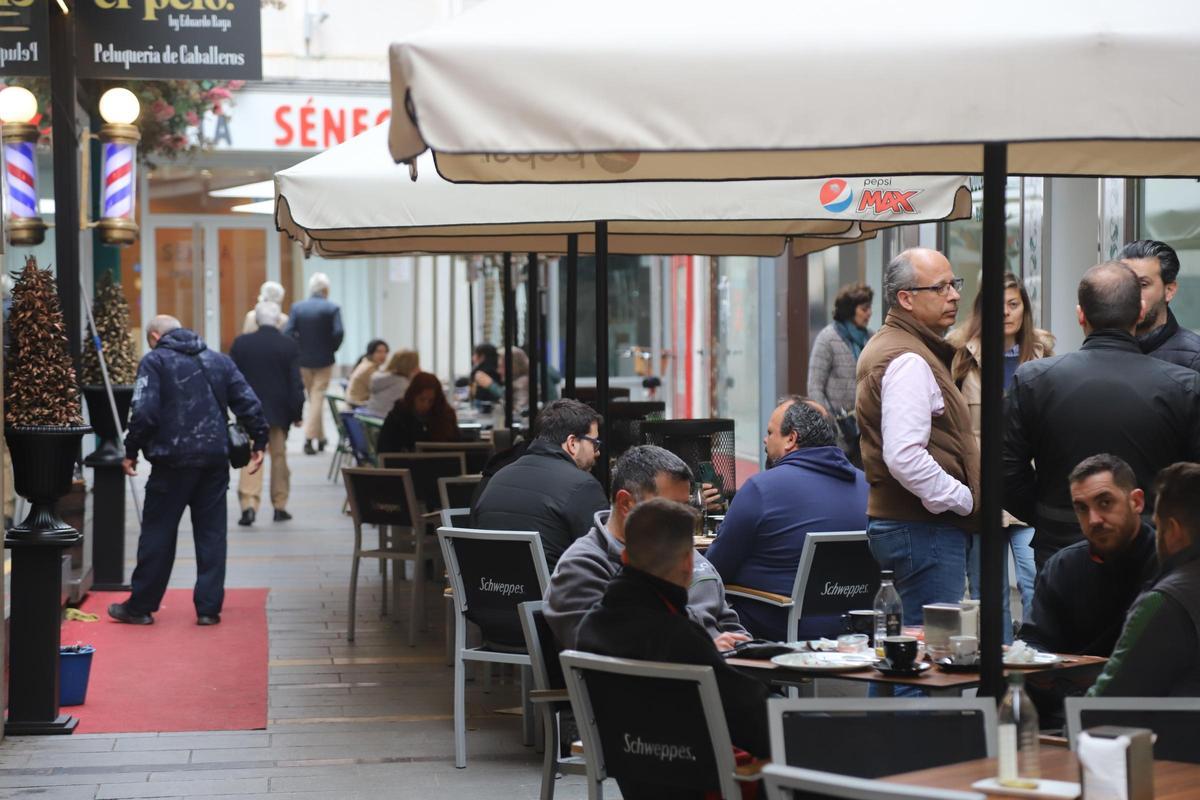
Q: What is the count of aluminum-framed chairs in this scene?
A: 12